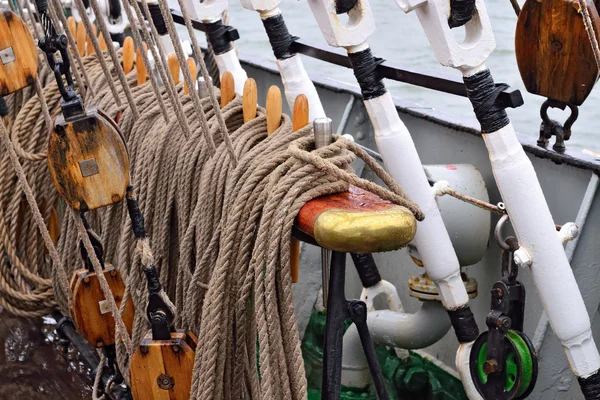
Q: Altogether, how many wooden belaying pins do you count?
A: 12